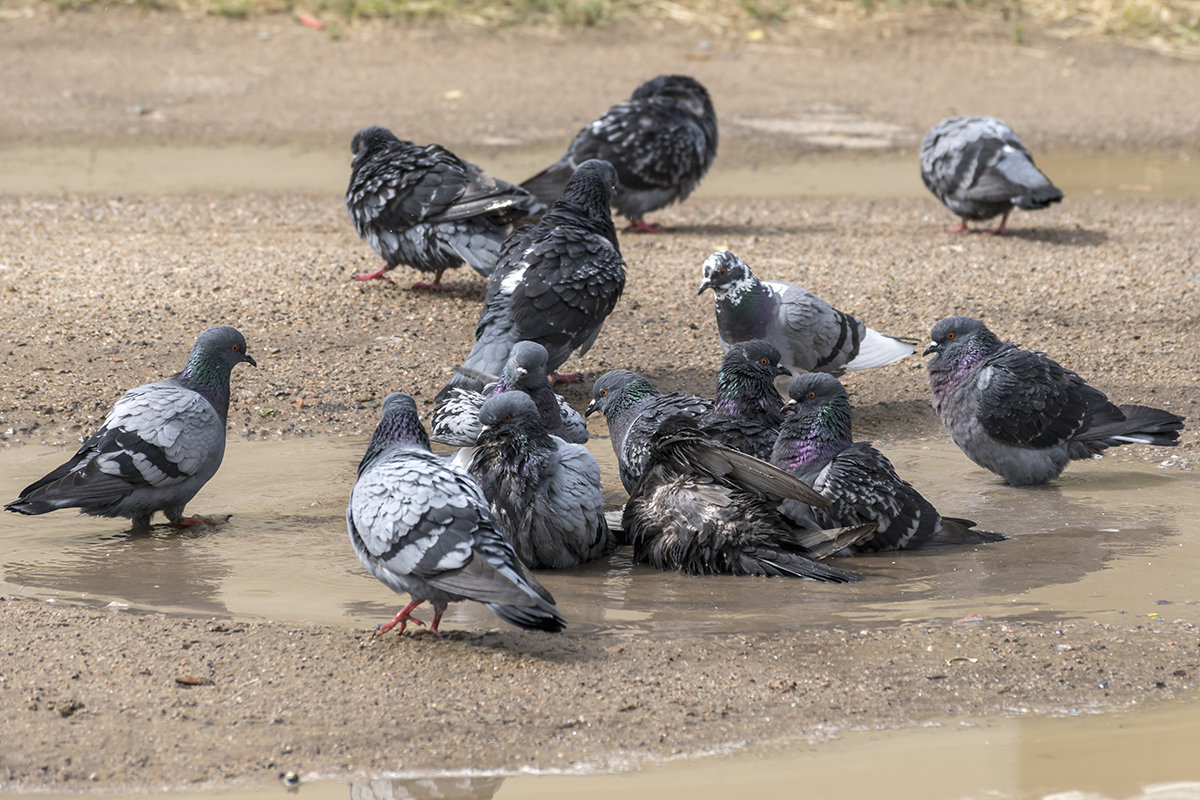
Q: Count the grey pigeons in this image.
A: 14